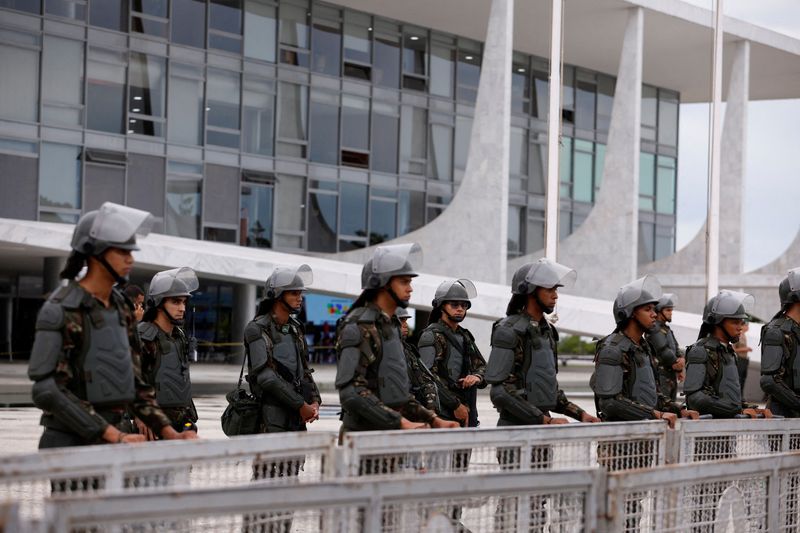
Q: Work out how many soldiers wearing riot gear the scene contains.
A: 11